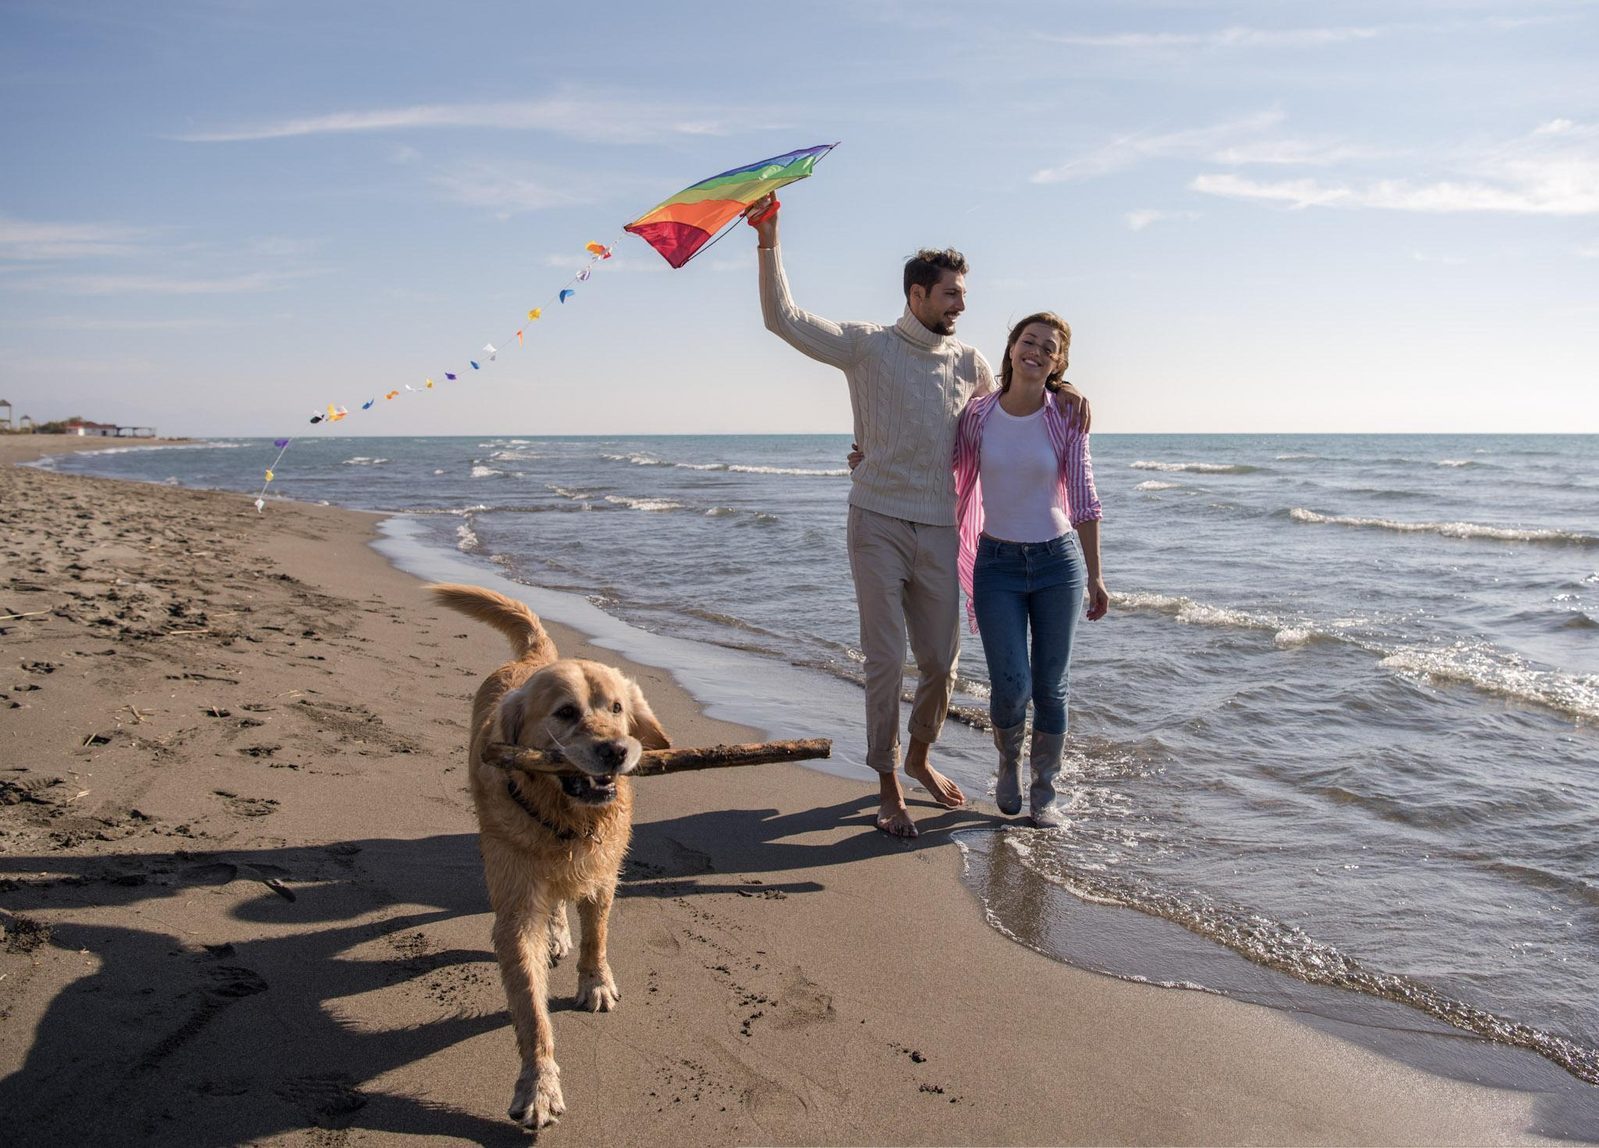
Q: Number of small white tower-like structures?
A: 2